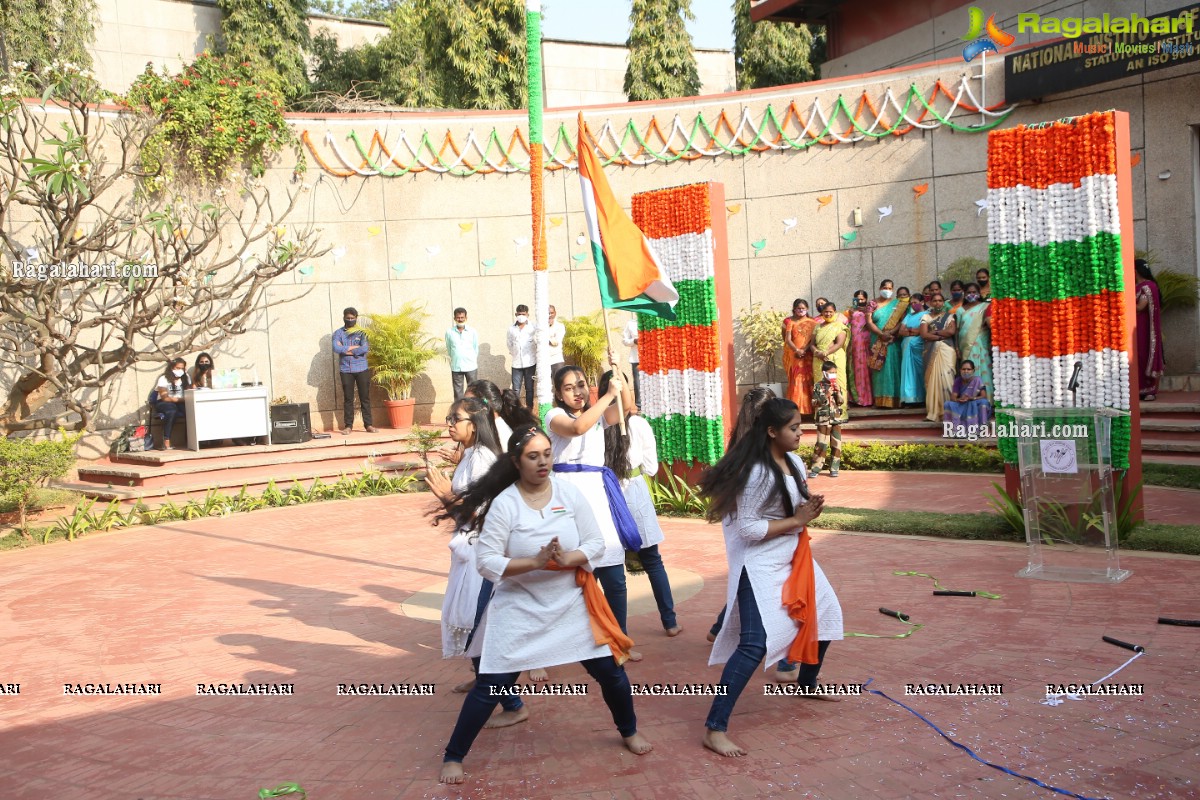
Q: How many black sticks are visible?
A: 4